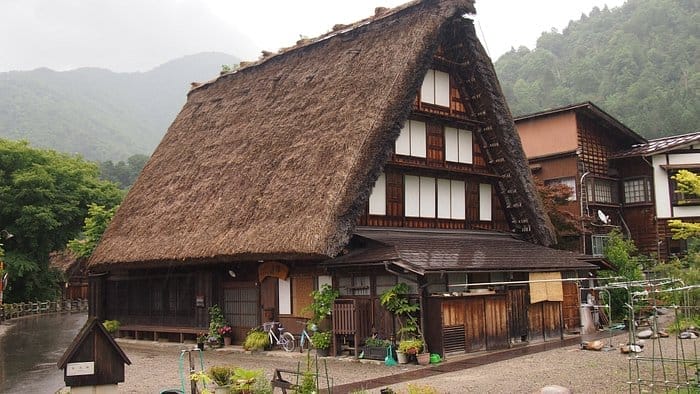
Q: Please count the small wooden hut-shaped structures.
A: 1